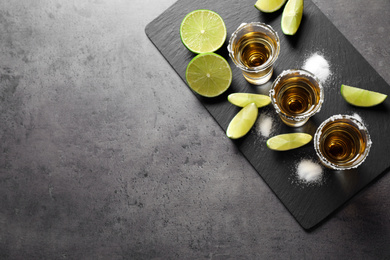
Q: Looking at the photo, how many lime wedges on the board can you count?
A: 6